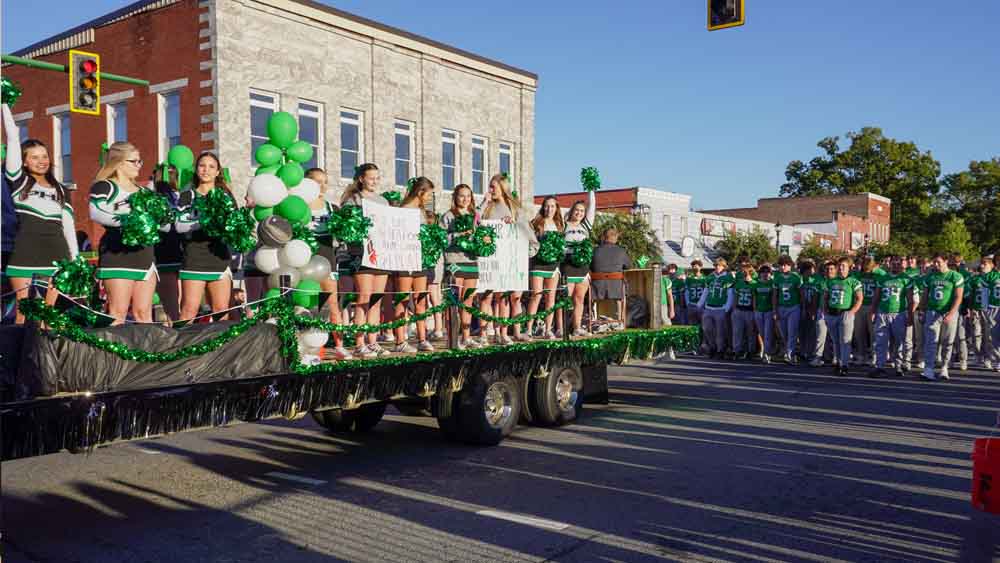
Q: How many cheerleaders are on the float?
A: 11